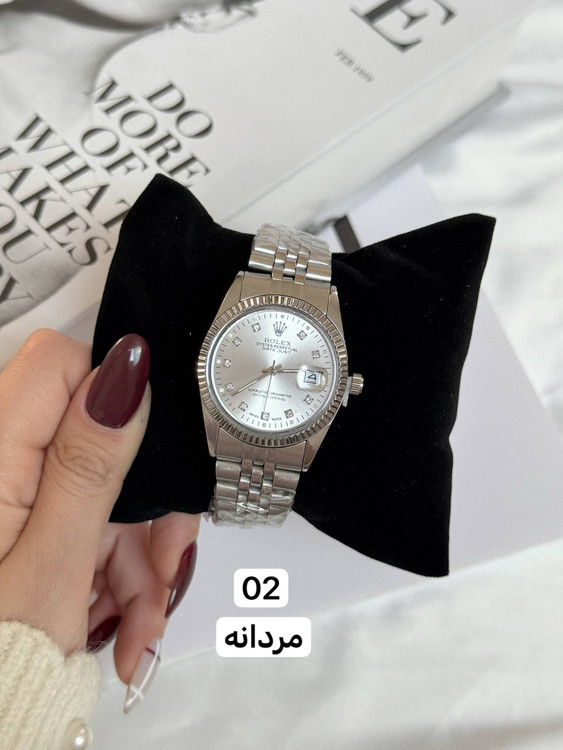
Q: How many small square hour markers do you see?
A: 10